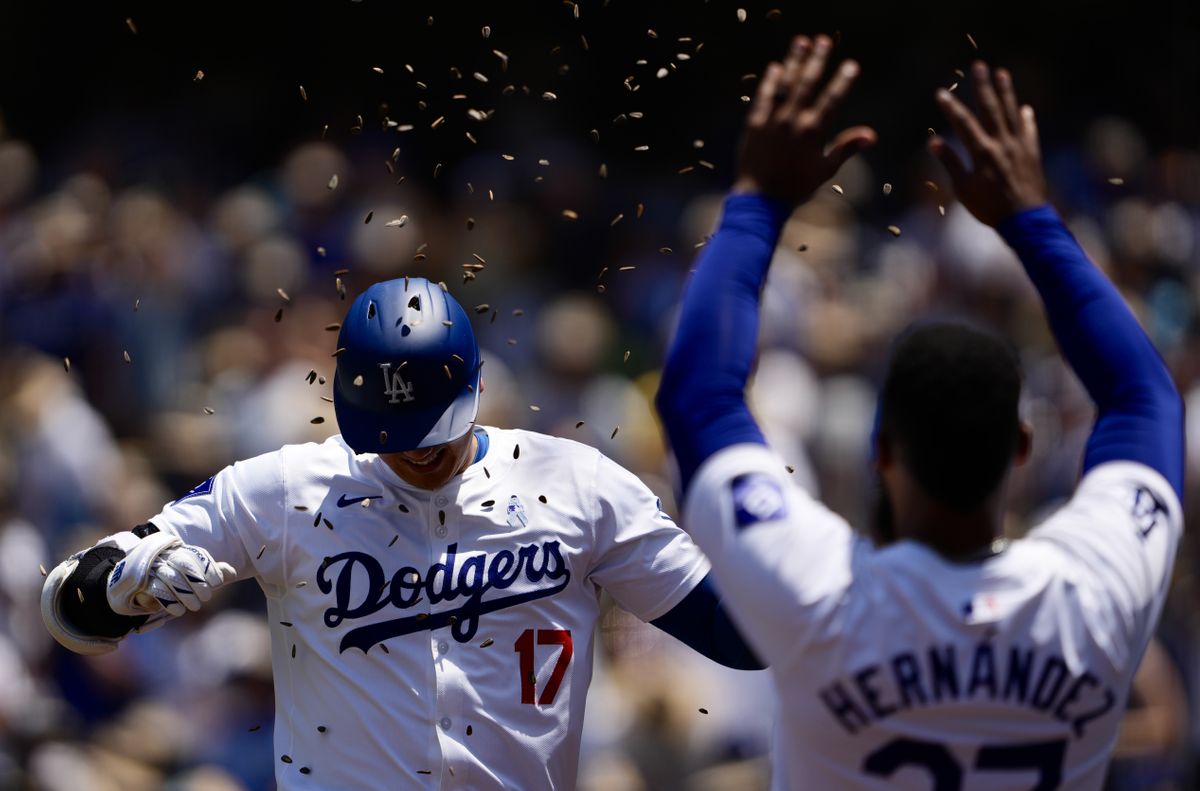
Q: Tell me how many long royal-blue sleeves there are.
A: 2